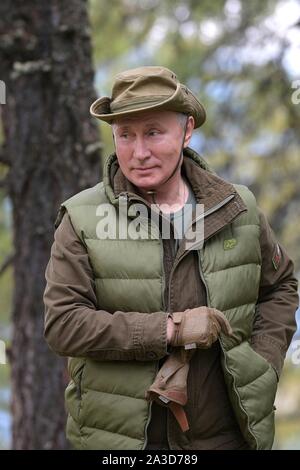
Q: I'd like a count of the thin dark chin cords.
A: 1